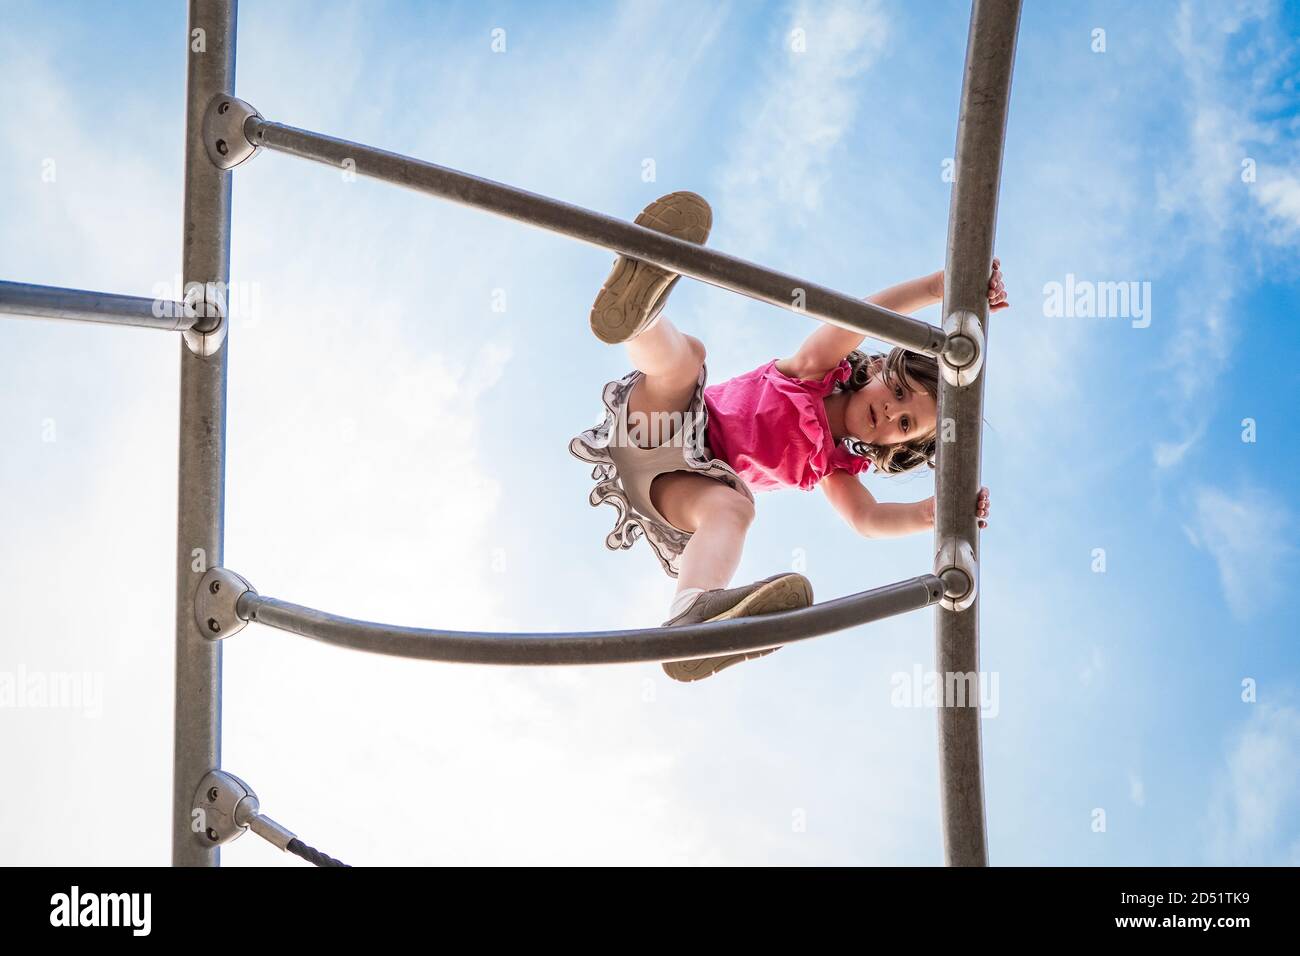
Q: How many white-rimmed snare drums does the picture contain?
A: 0